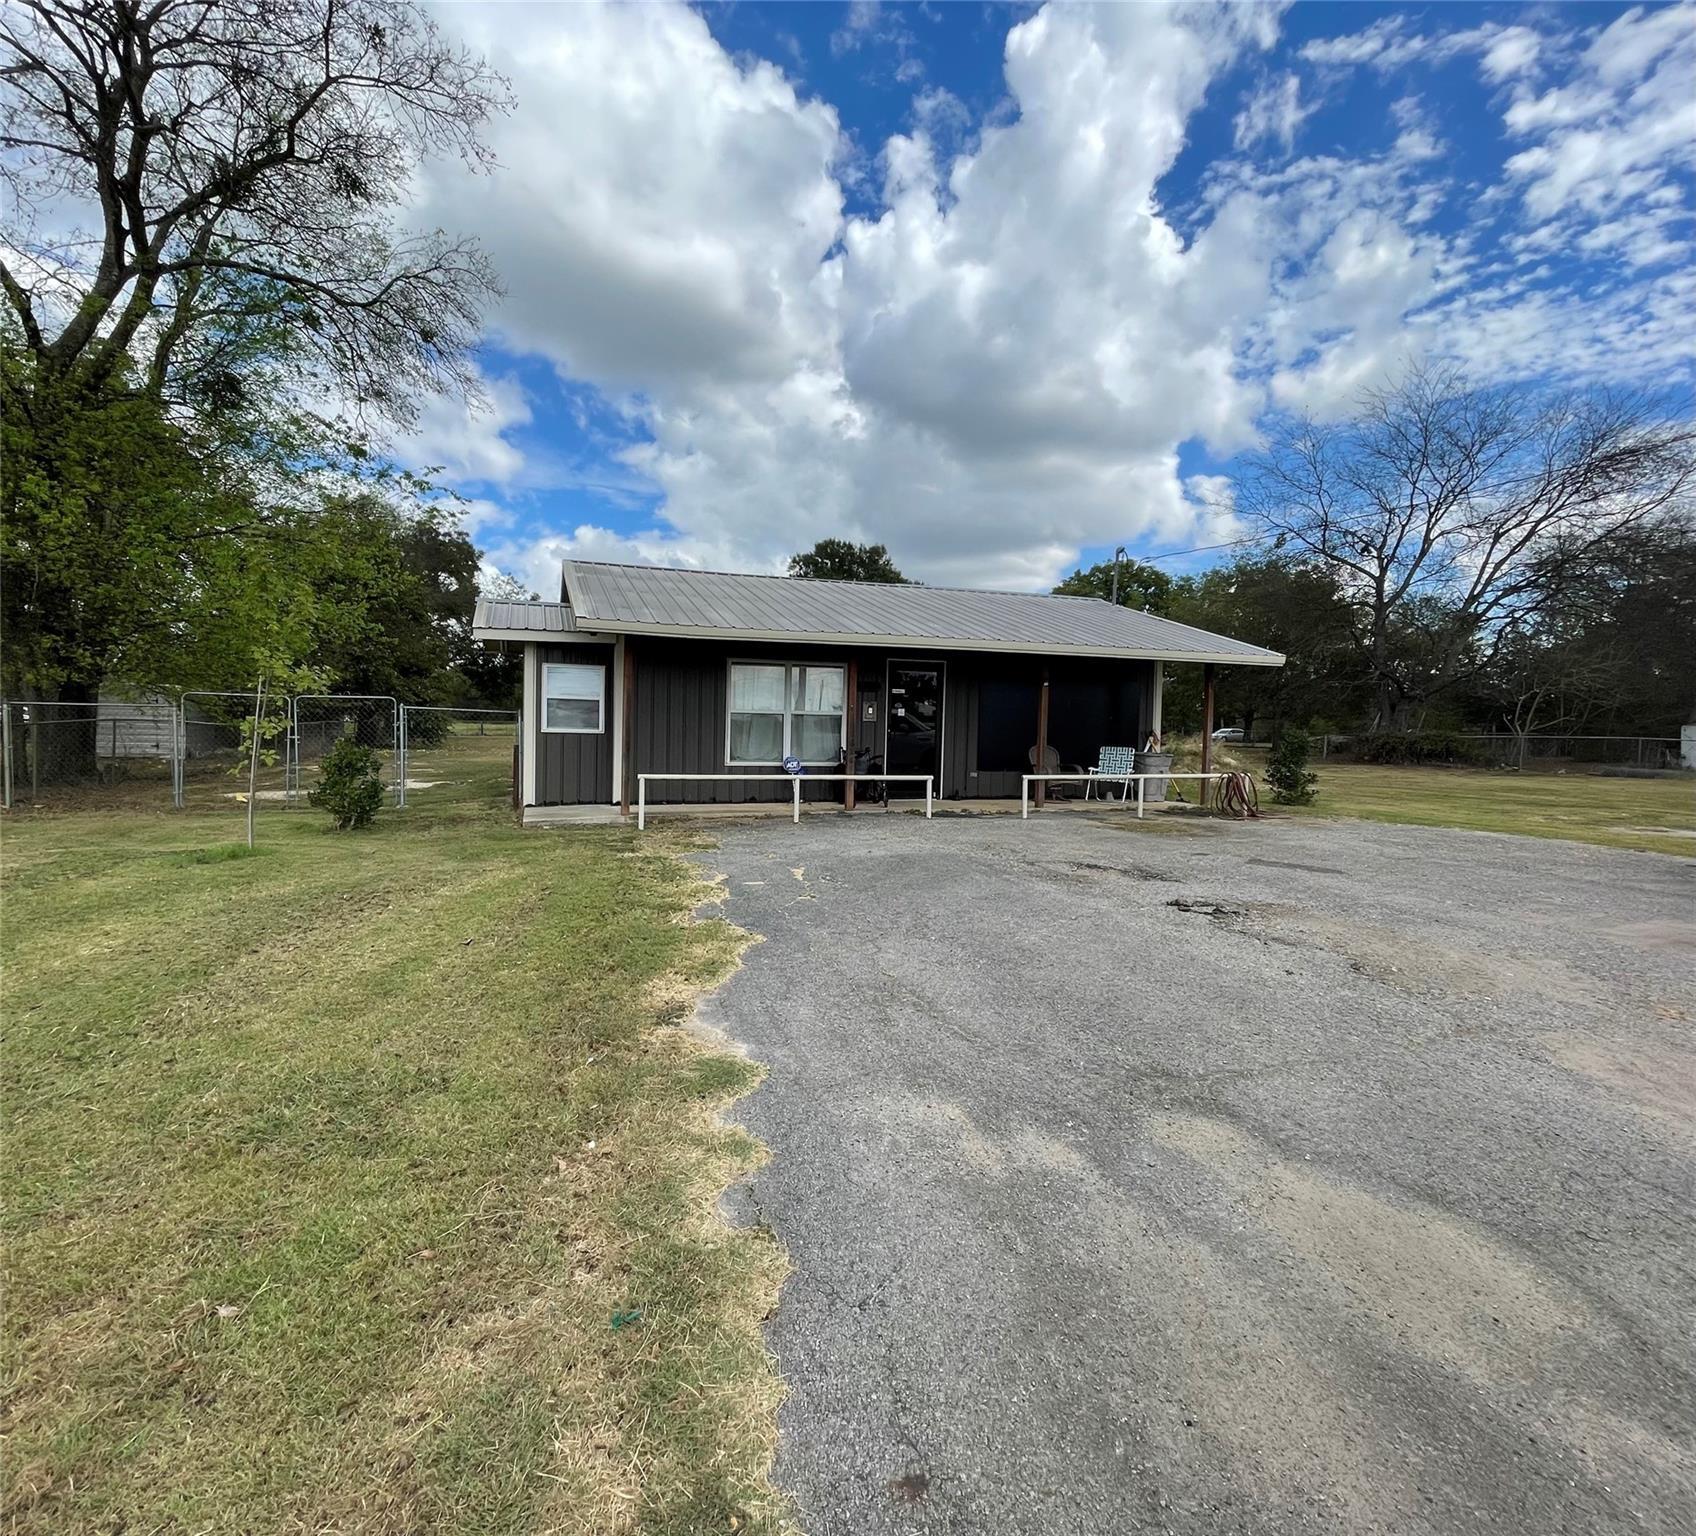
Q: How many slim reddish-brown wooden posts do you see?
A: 4